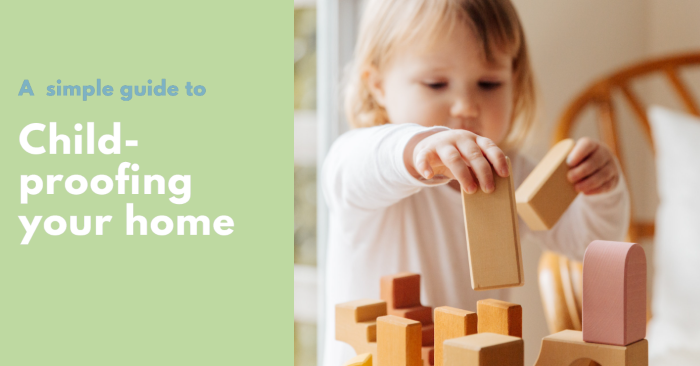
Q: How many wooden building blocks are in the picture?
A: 11